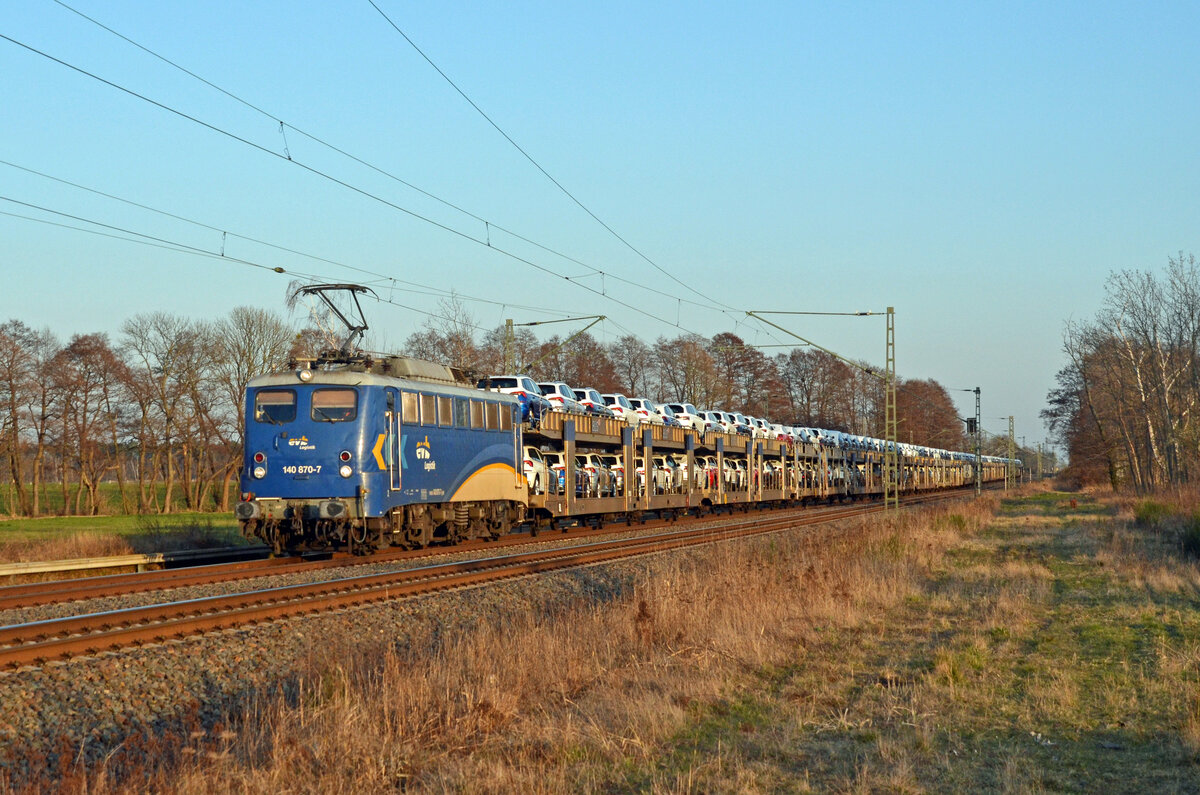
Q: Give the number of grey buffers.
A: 2